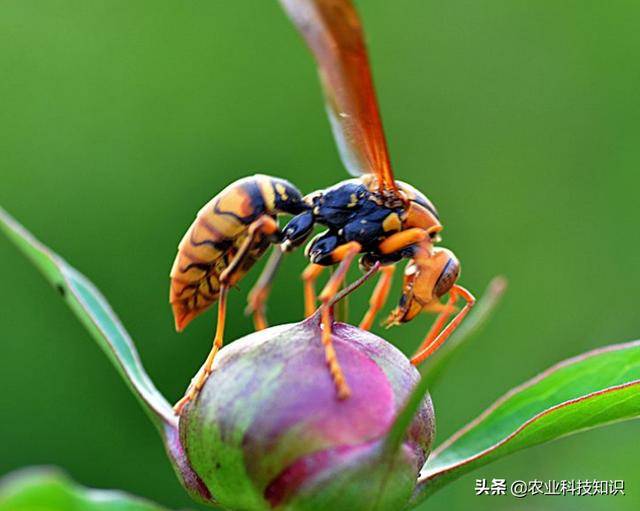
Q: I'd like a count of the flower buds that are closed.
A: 1